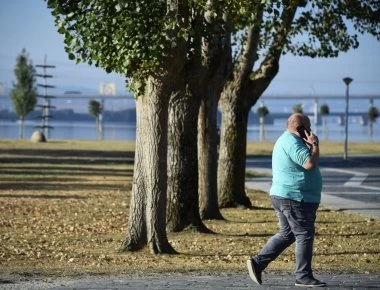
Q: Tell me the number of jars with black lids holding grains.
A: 0